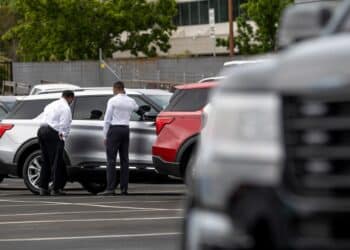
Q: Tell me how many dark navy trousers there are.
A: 1